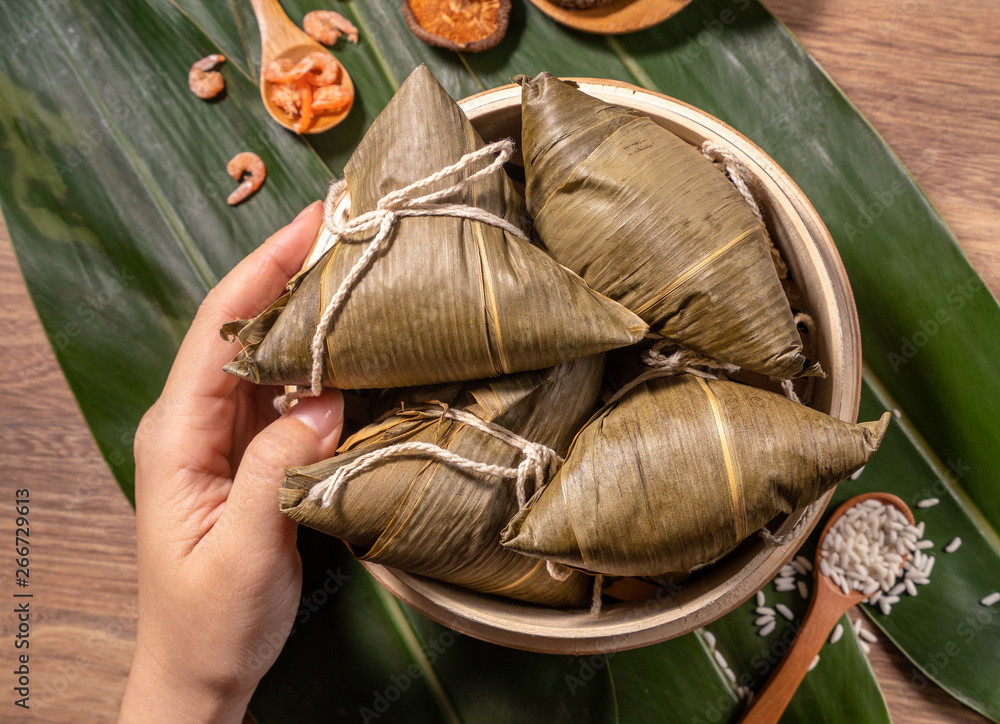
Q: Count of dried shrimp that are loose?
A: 3